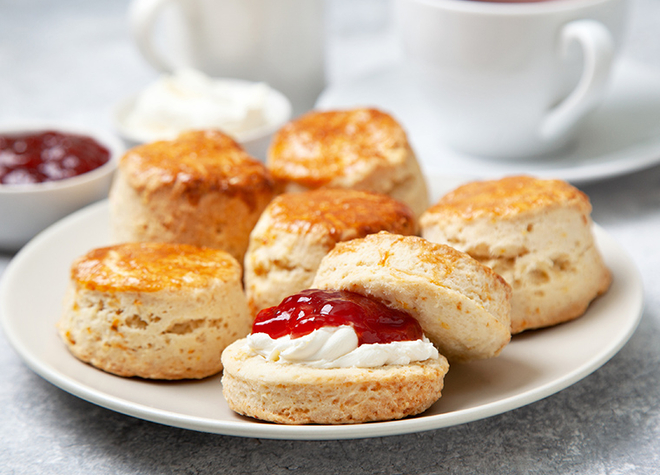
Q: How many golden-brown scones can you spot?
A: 6